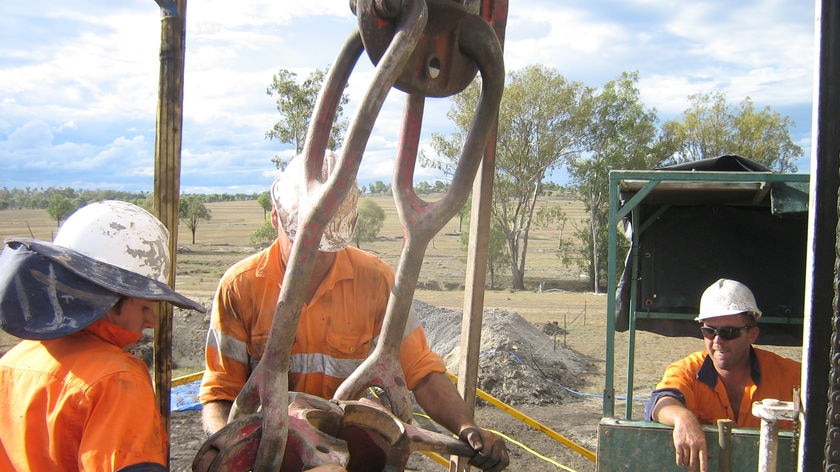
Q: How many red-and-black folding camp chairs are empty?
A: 0